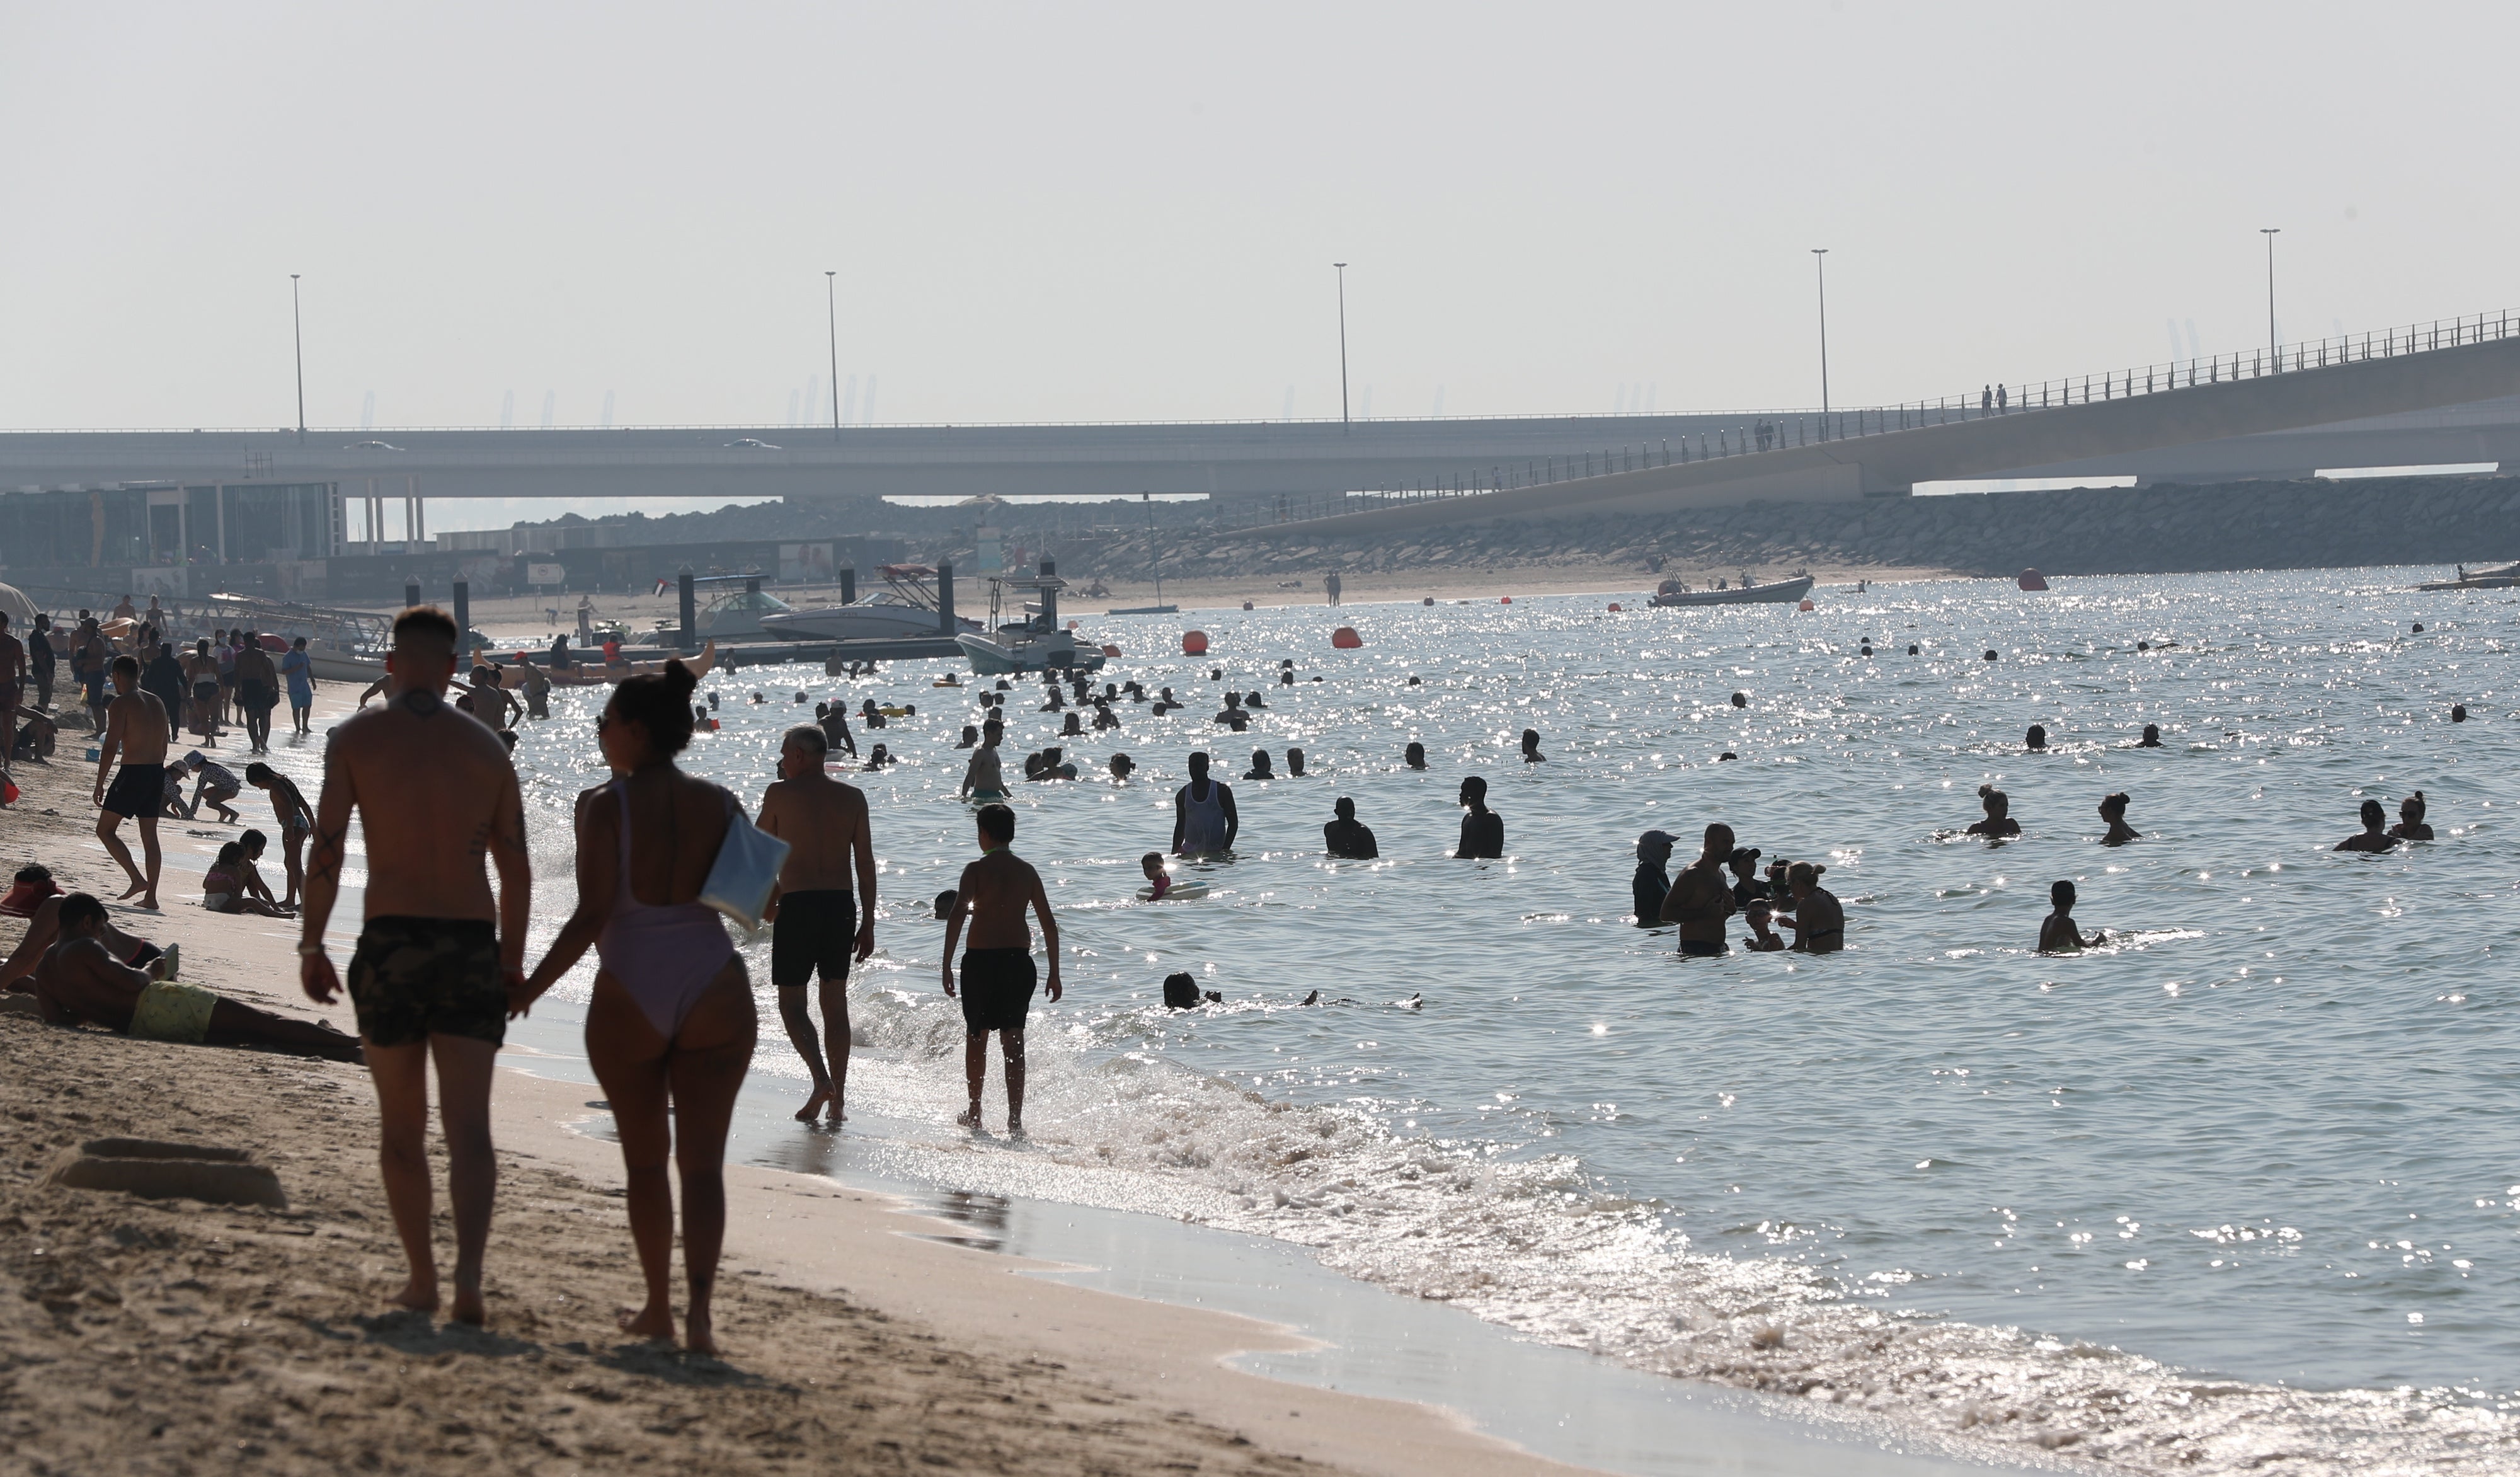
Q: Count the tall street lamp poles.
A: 5